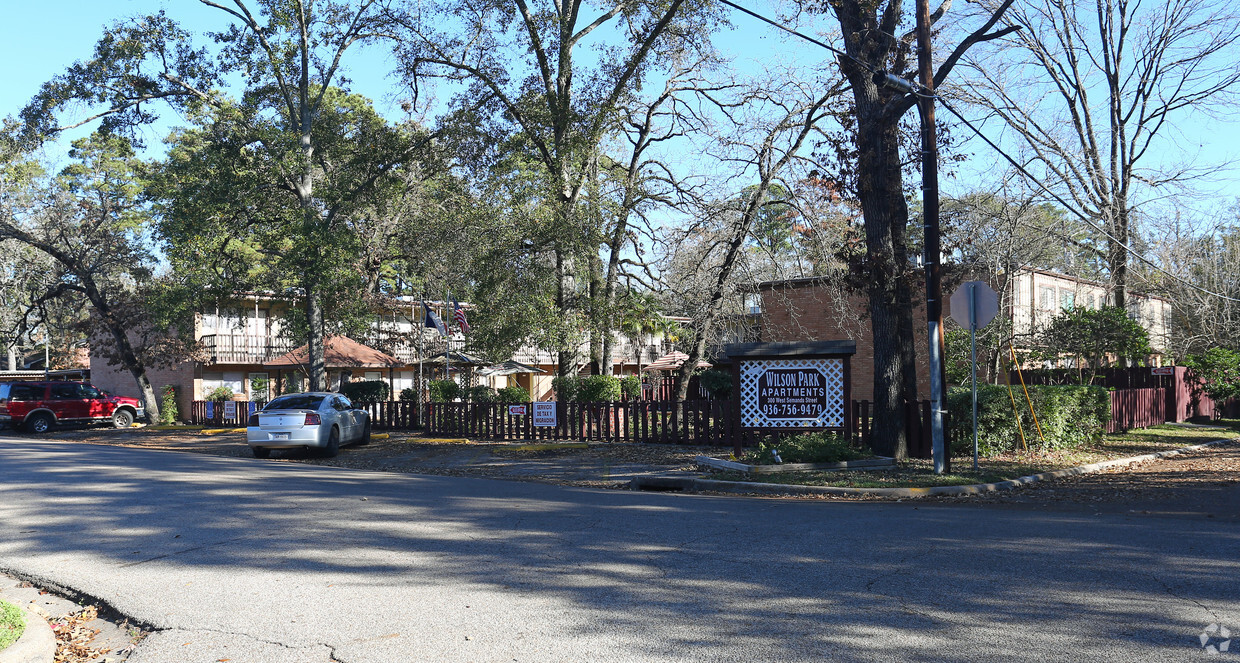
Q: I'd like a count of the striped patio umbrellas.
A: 1